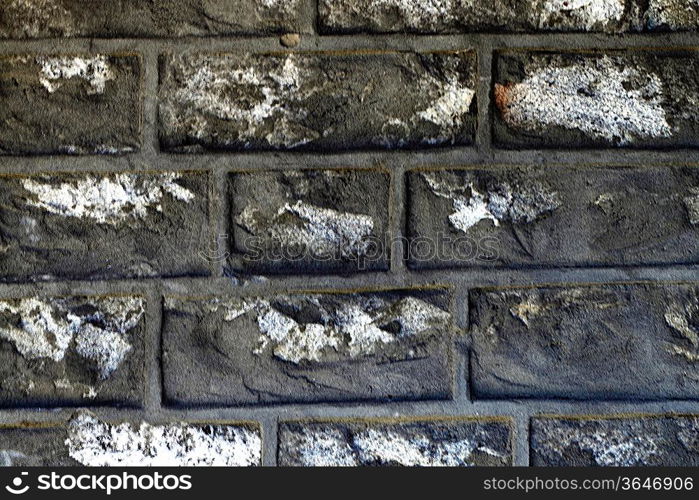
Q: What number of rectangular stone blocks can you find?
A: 14